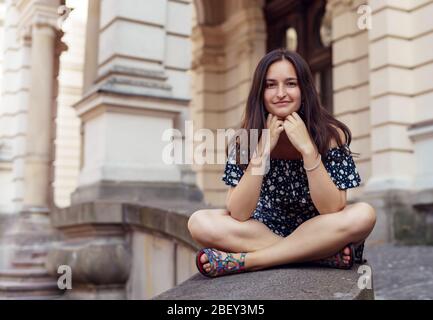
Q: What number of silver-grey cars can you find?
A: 0